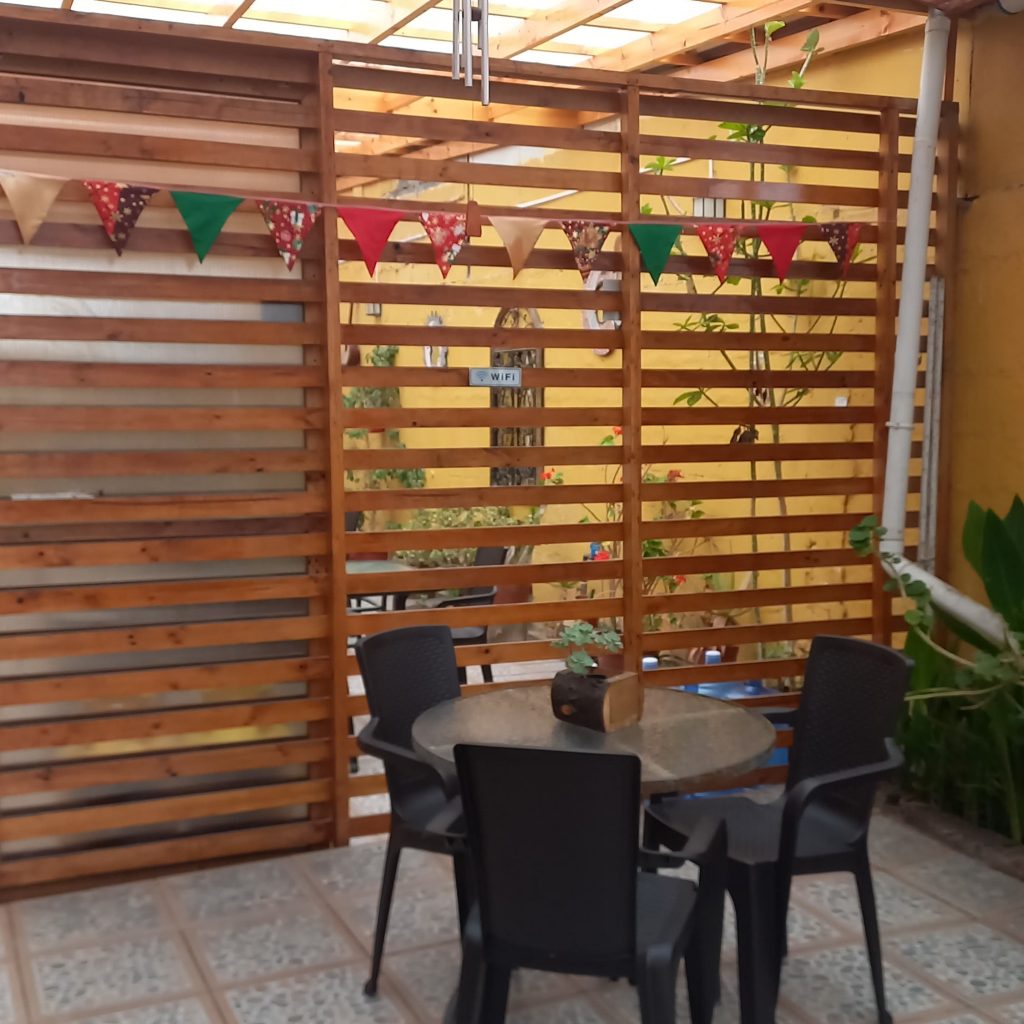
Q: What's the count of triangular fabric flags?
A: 12